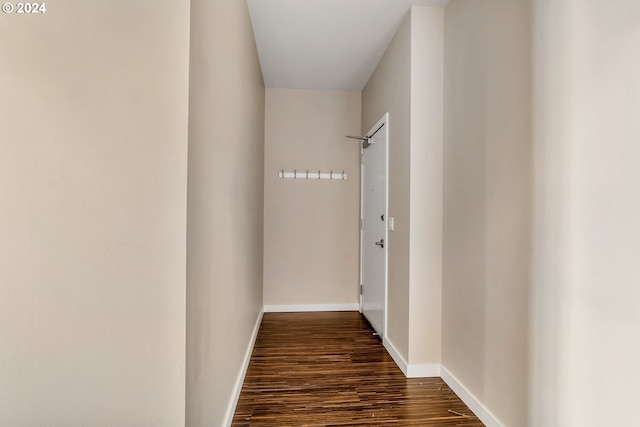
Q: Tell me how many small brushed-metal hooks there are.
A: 6